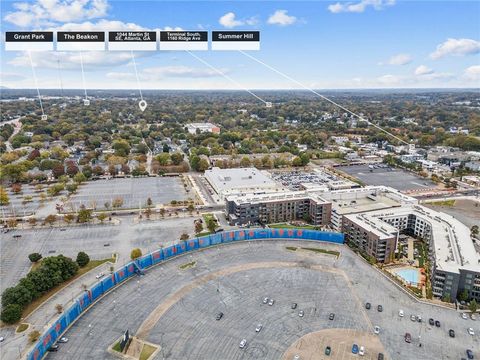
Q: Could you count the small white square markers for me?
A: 4